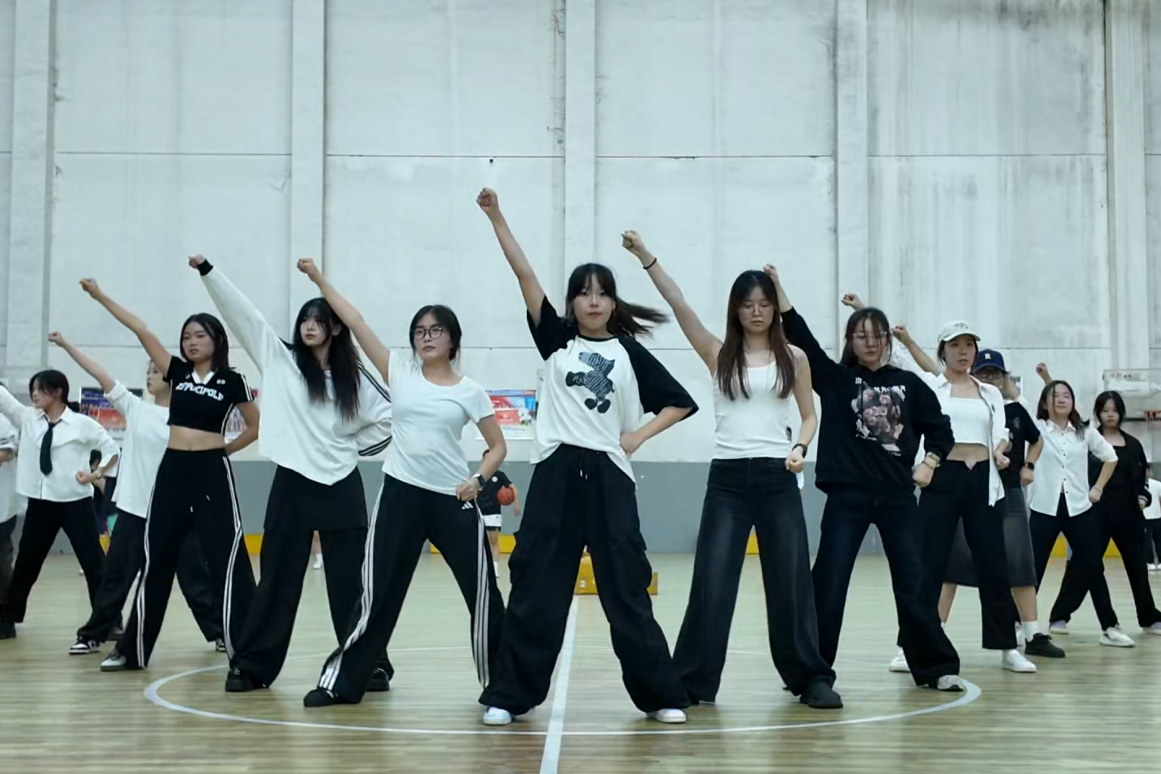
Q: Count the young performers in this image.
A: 13